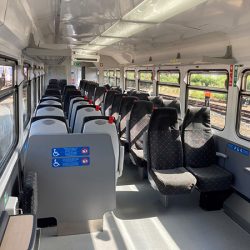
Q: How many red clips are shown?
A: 4